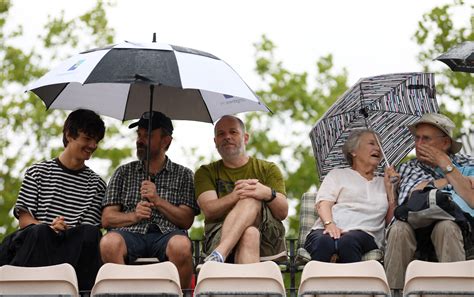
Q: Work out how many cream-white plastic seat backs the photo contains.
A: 5